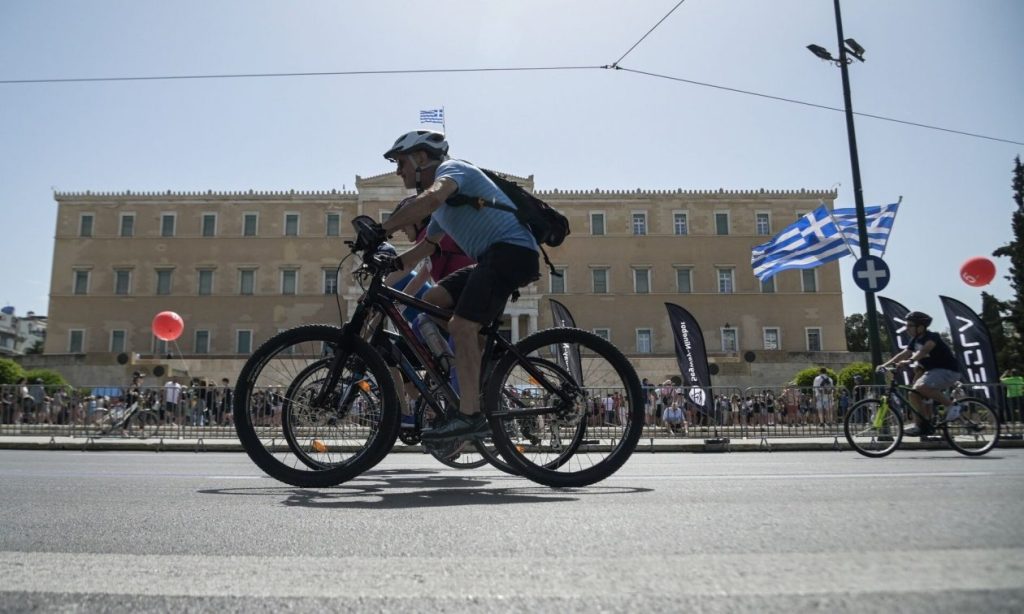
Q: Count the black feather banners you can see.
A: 4